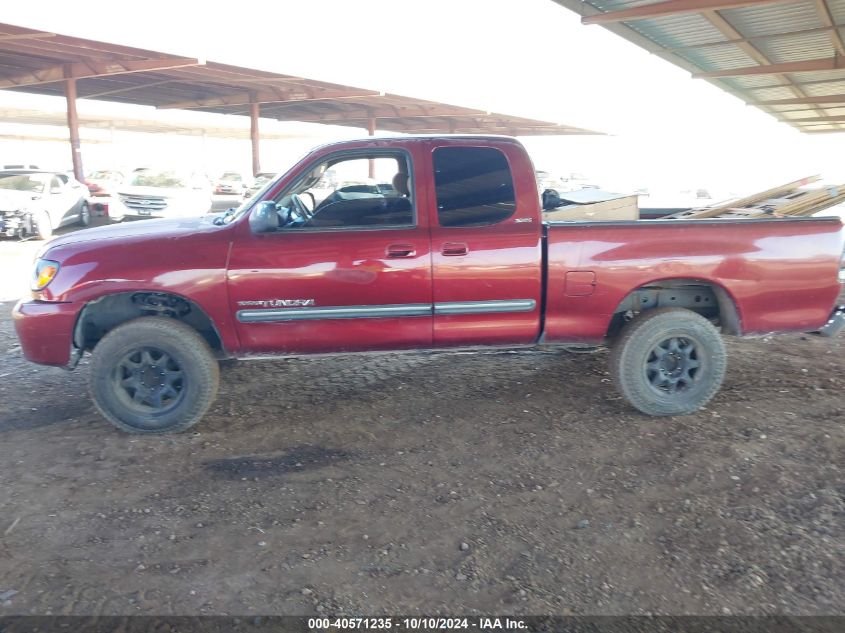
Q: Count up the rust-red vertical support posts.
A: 3